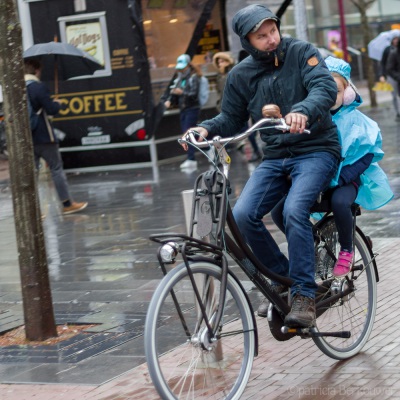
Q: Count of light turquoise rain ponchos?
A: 1